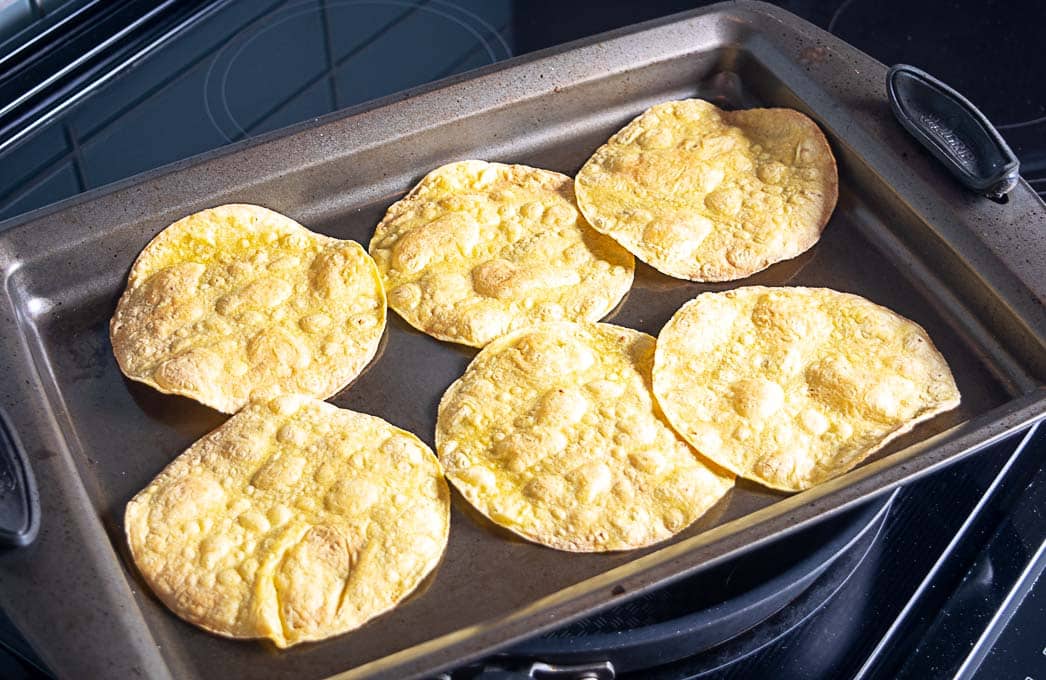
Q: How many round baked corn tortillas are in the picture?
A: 6